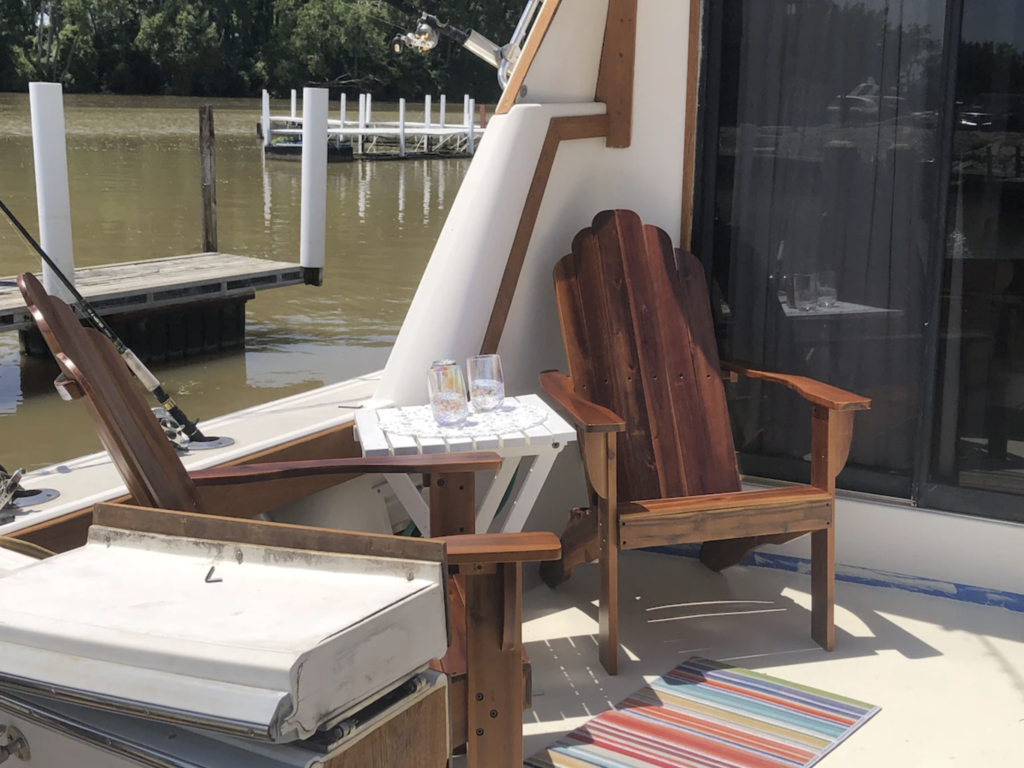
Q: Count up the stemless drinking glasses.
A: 2